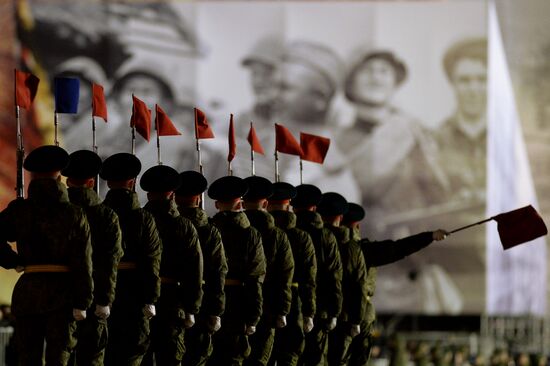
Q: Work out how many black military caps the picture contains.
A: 11